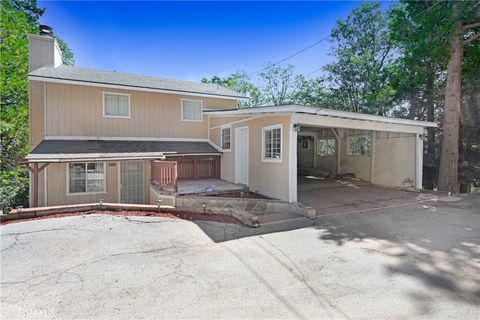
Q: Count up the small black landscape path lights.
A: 4